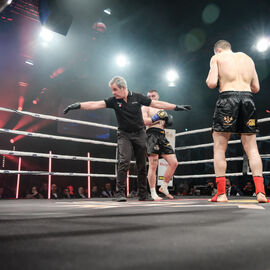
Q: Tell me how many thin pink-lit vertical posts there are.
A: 4